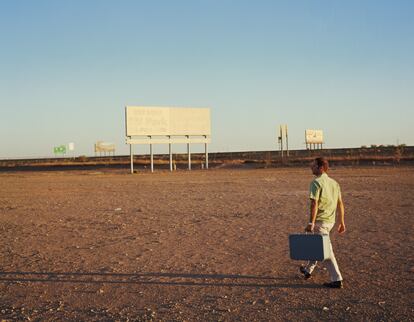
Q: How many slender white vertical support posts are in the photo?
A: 5